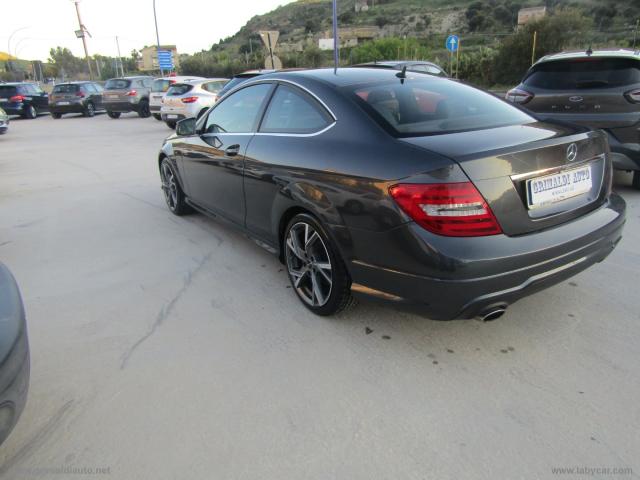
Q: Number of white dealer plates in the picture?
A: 1